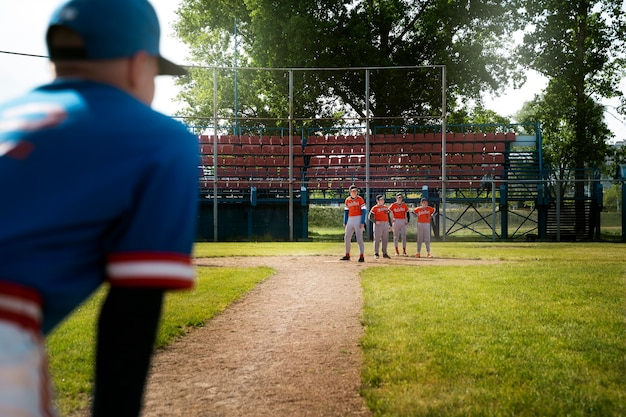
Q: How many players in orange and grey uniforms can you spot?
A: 4